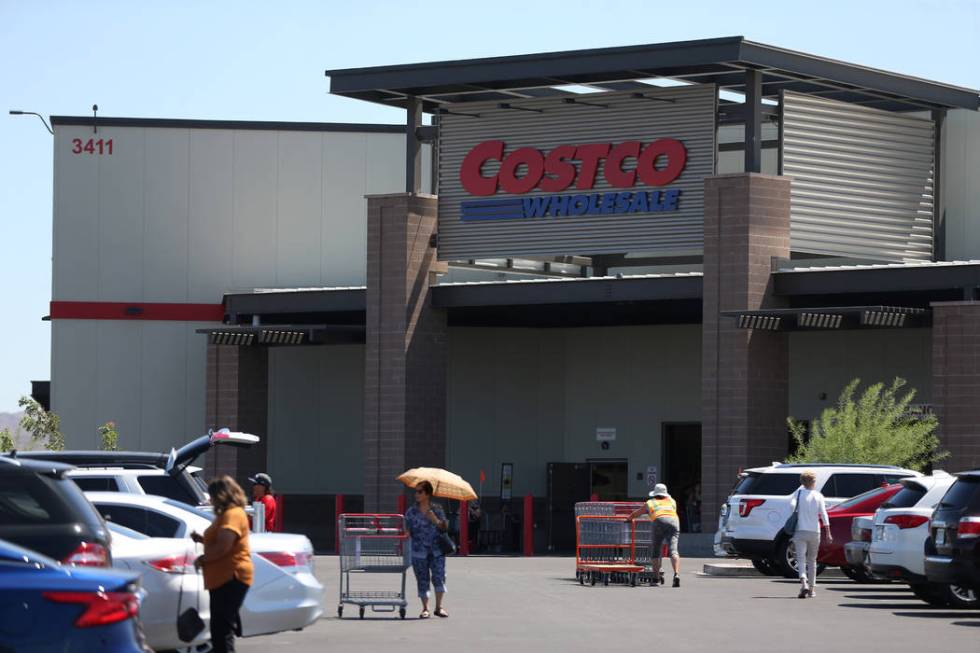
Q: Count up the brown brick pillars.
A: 4